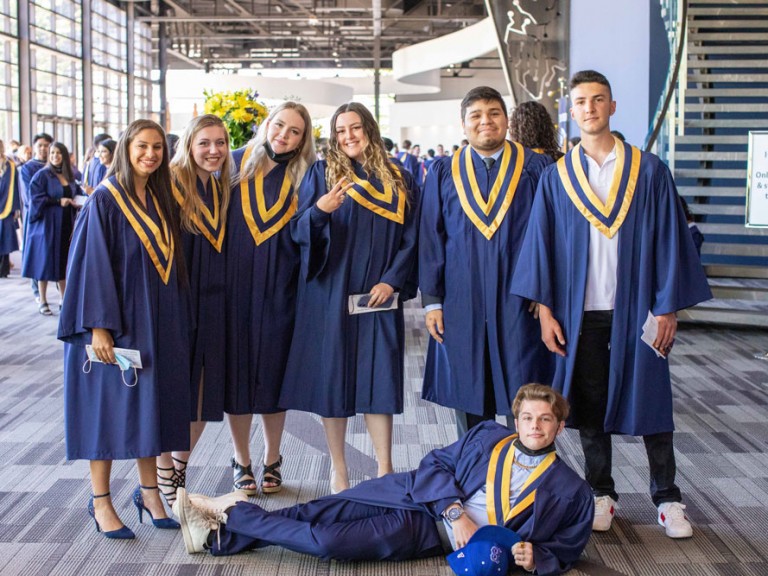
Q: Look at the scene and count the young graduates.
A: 7